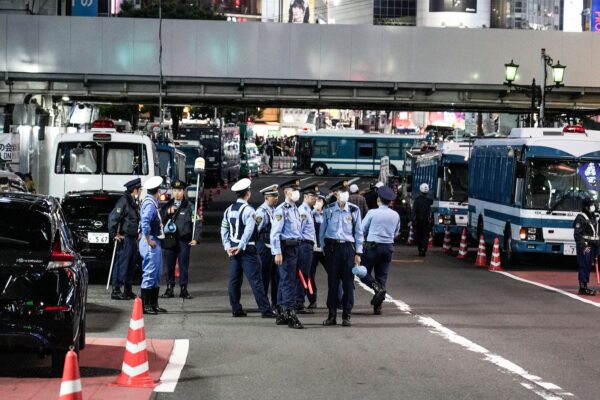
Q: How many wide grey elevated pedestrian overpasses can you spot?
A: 1